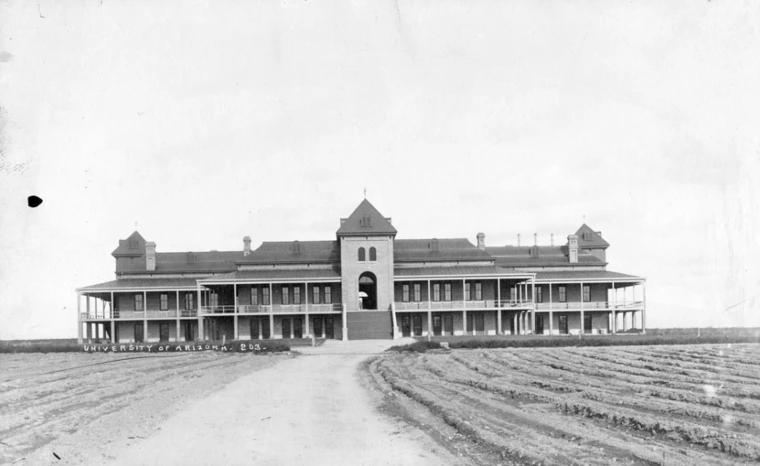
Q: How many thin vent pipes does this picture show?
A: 3